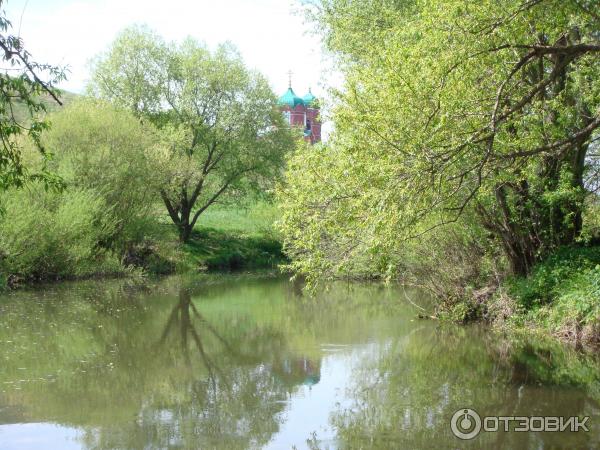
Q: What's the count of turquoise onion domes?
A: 2